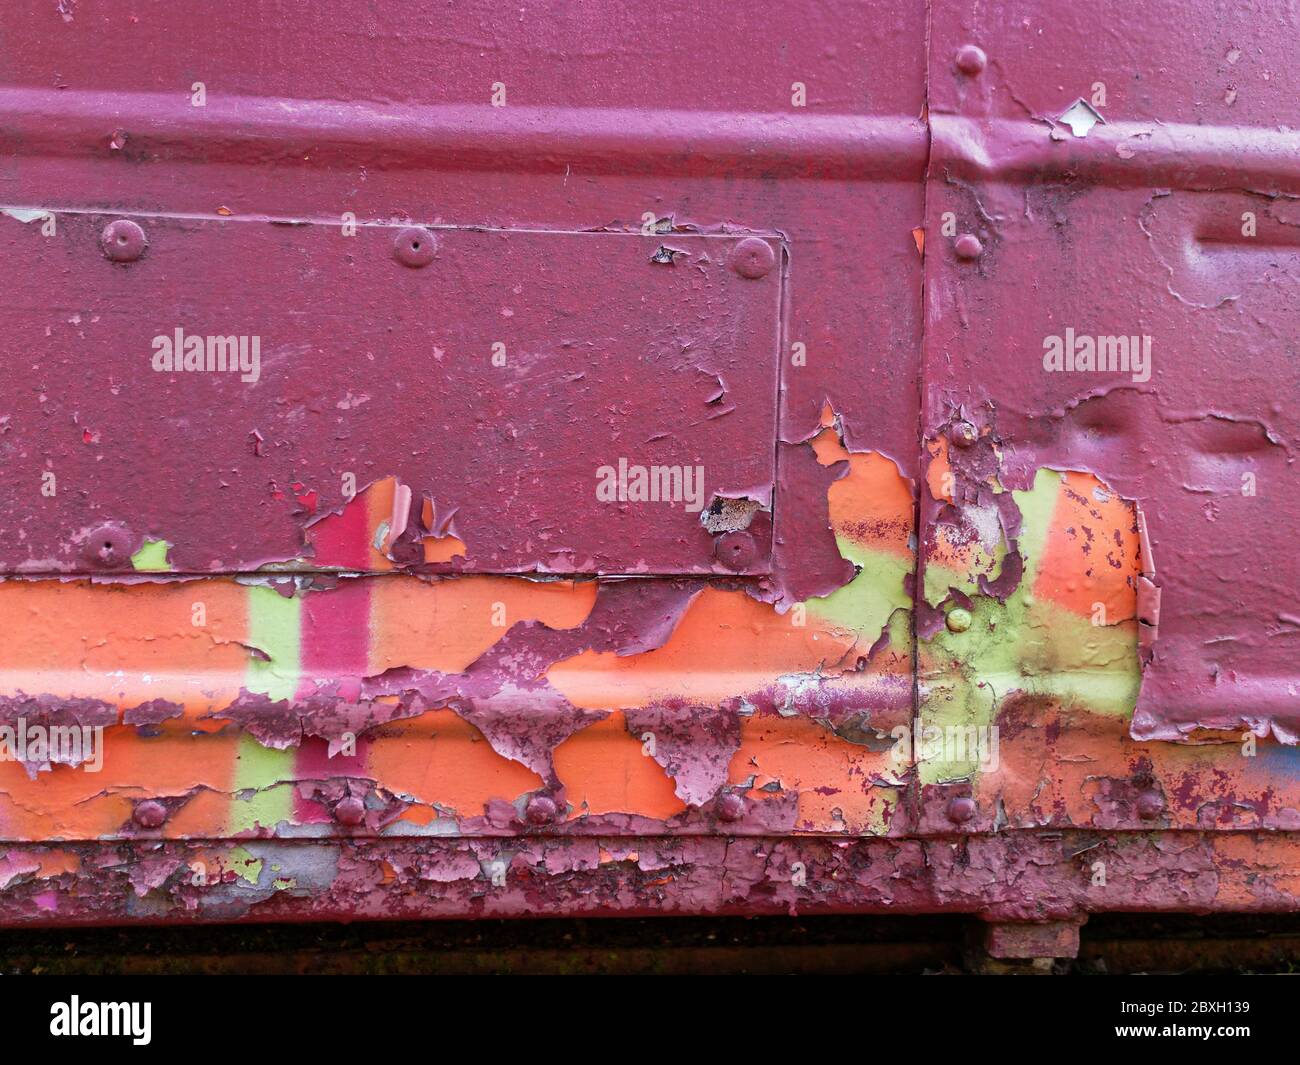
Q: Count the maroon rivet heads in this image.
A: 14